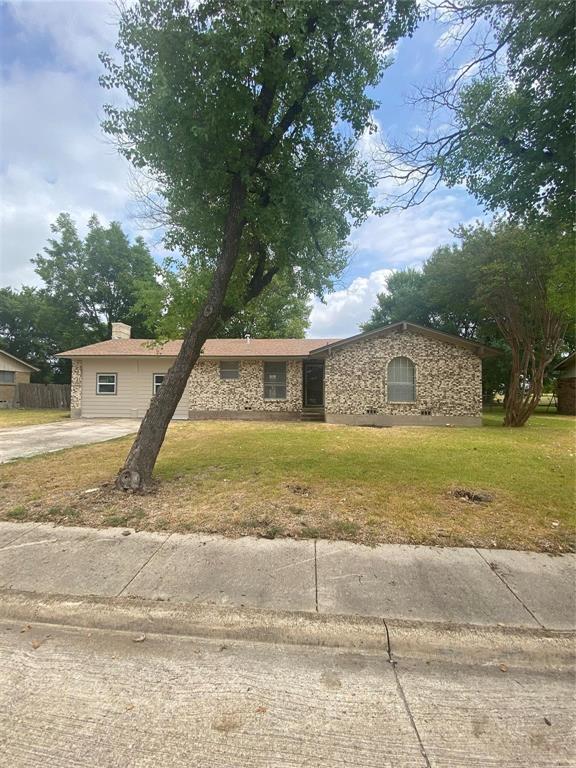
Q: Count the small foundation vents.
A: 3